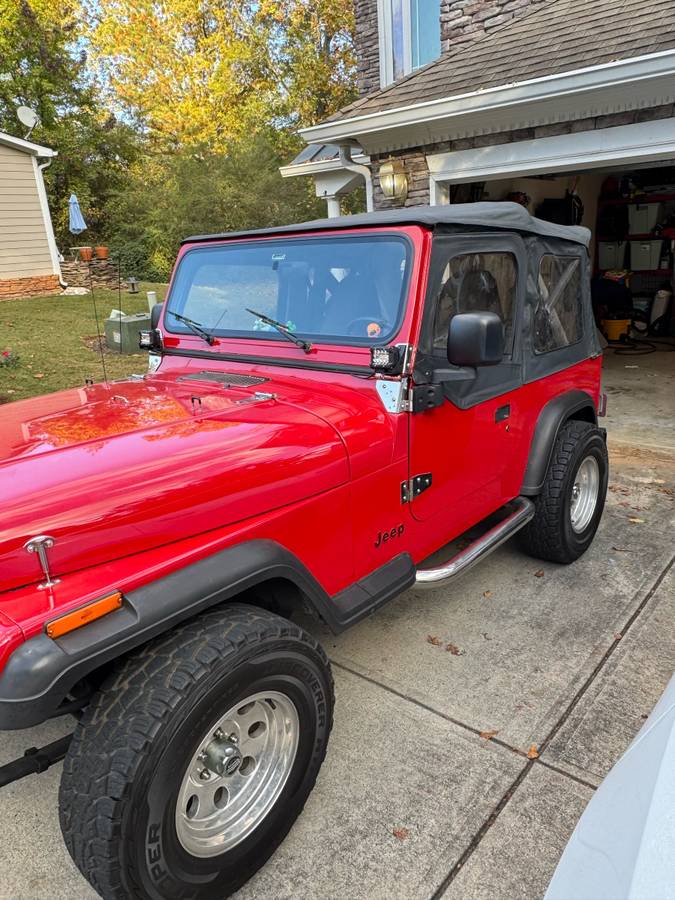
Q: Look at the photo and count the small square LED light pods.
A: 2